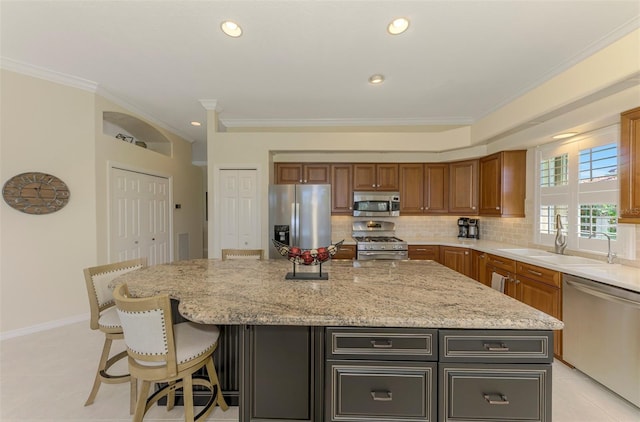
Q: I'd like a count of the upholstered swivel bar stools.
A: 3